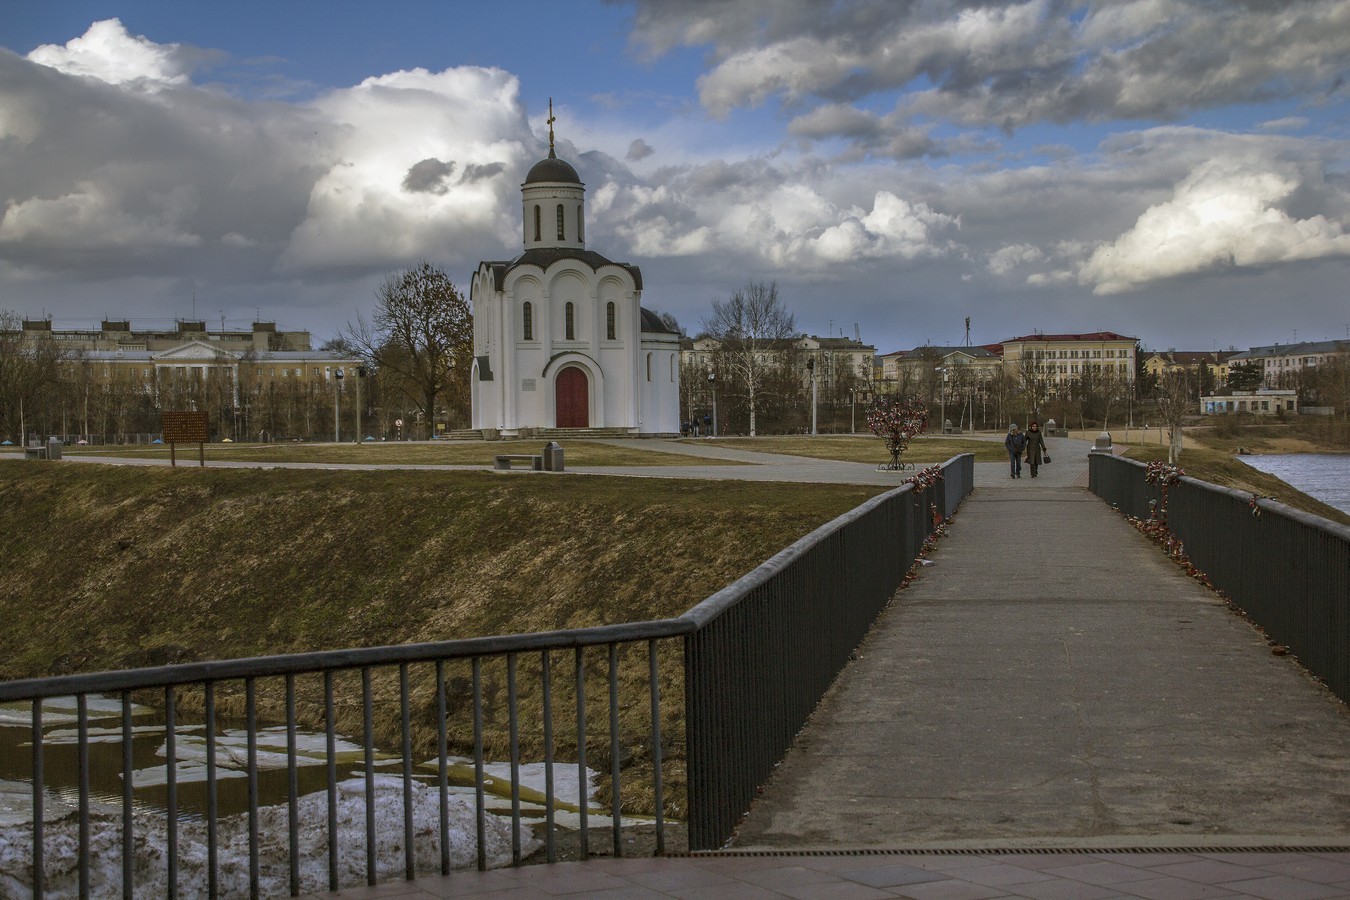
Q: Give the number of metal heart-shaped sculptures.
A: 1